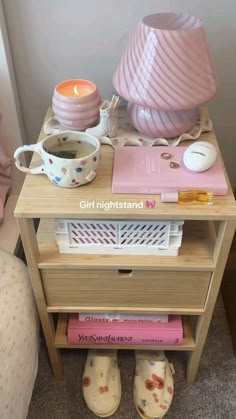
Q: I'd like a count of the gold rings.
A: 2